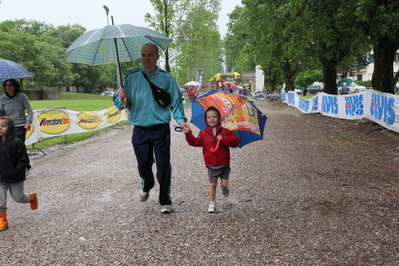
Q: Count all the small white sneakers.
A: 2